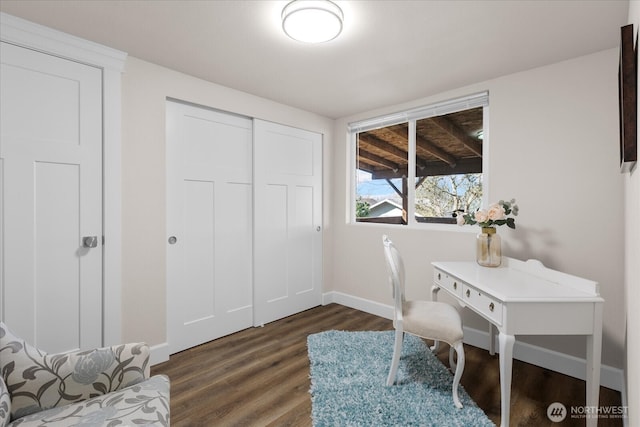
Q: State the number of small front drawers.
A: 2